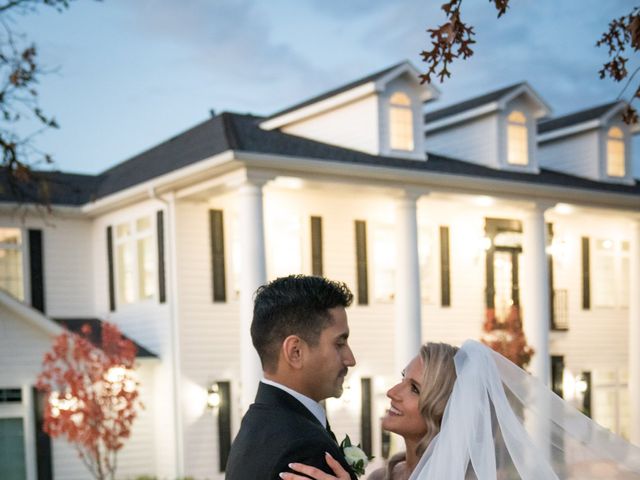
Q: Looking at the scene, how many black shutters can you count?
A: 12